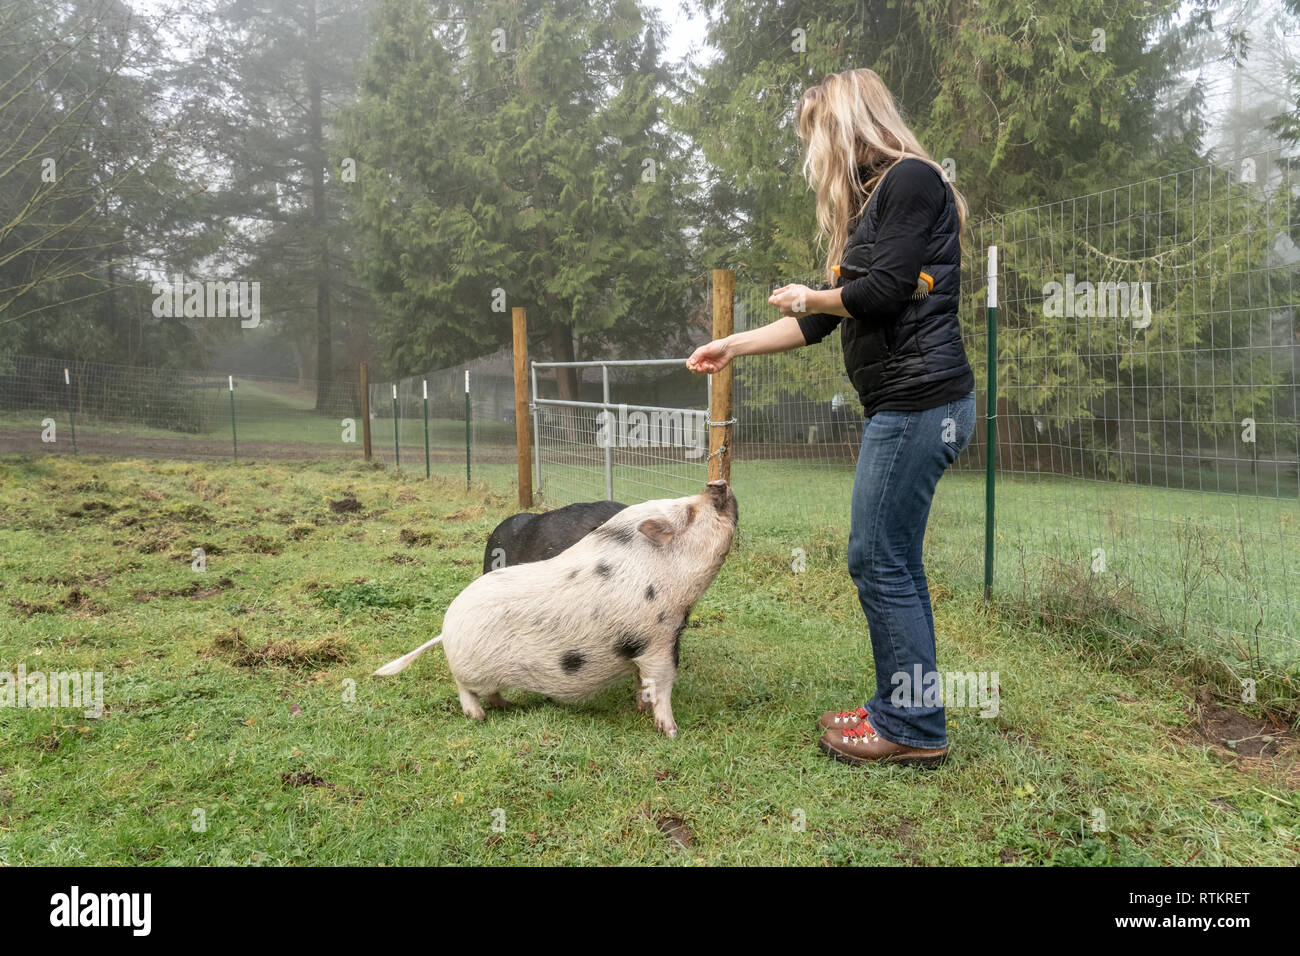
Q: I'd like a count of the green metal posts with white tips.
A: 6